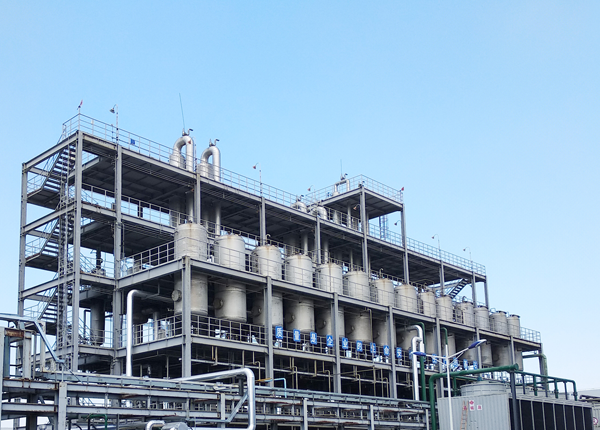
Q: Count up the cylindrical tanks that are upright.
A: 14